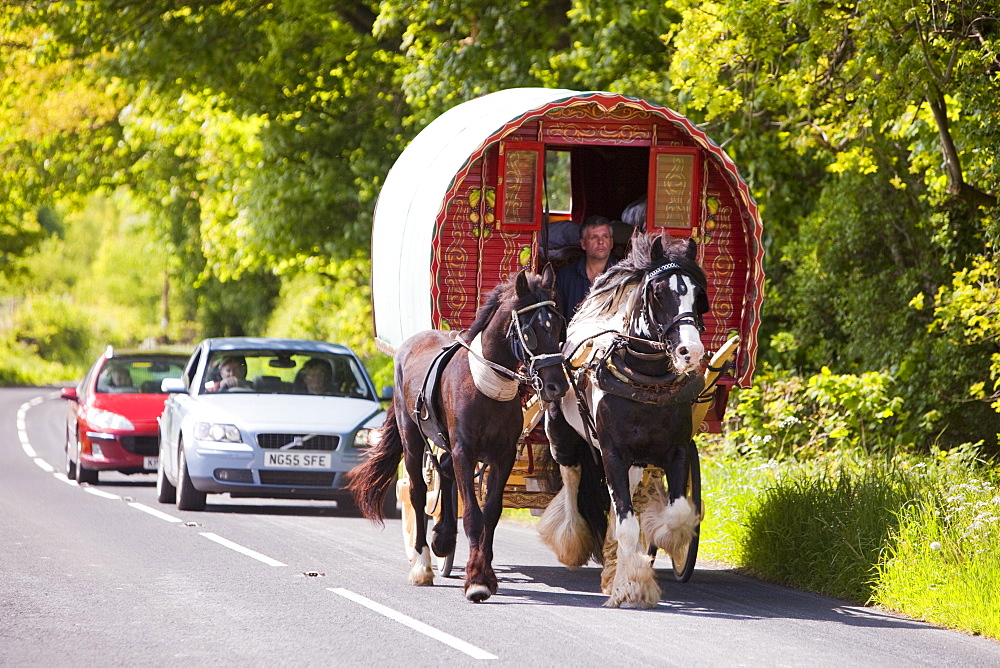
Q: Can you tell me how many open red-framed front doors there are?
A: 2